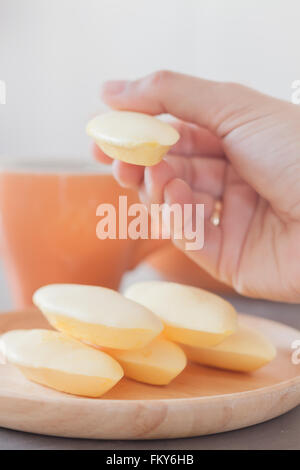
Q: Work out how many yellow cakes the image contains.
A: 6